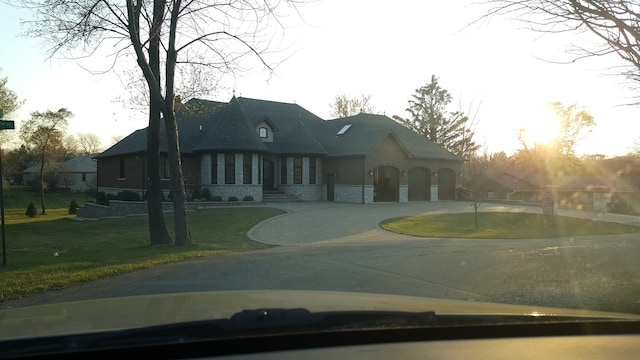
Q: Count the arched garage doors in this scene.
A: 3